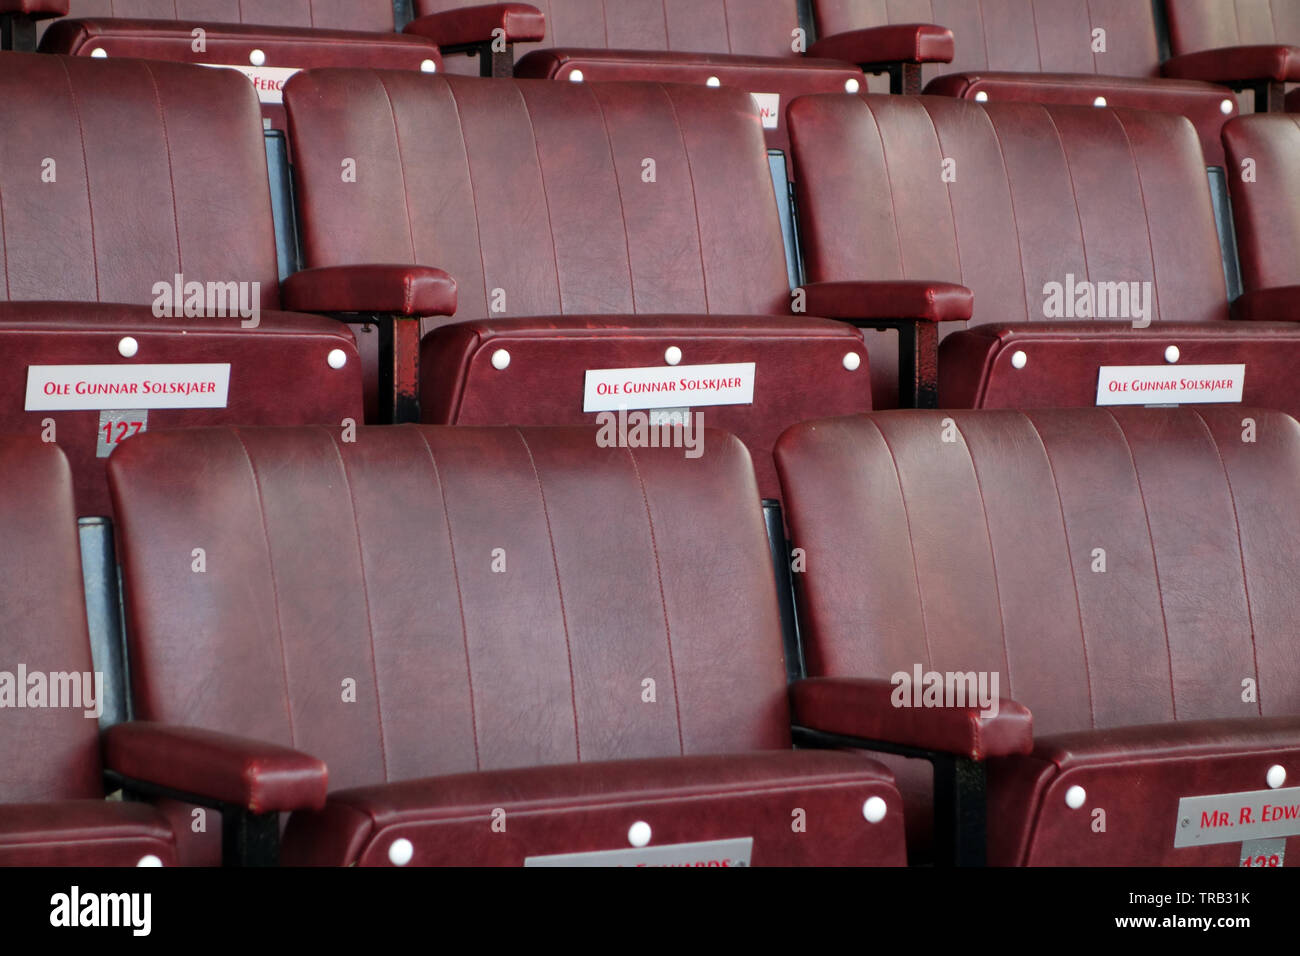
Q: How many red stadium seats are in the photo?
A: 11